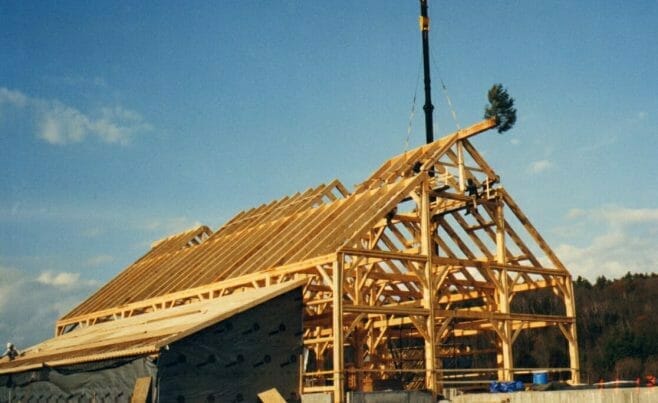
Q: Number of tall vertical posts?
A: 4